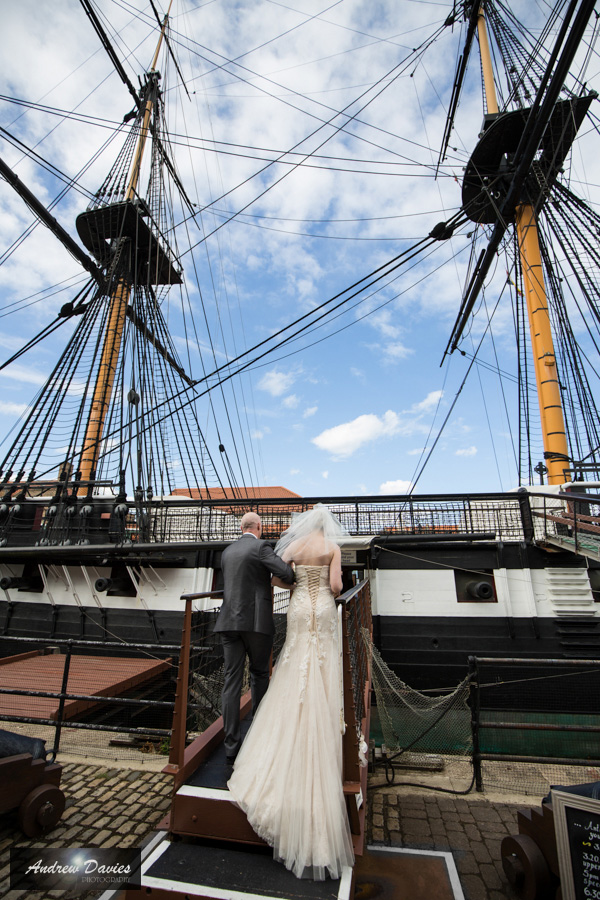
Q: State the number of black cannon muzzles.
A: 3